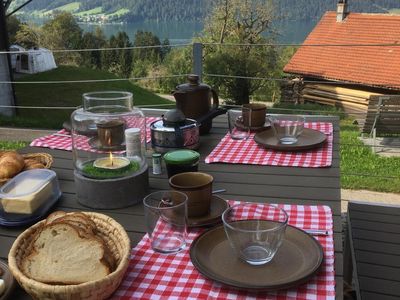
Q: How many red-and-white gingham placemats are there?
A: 3